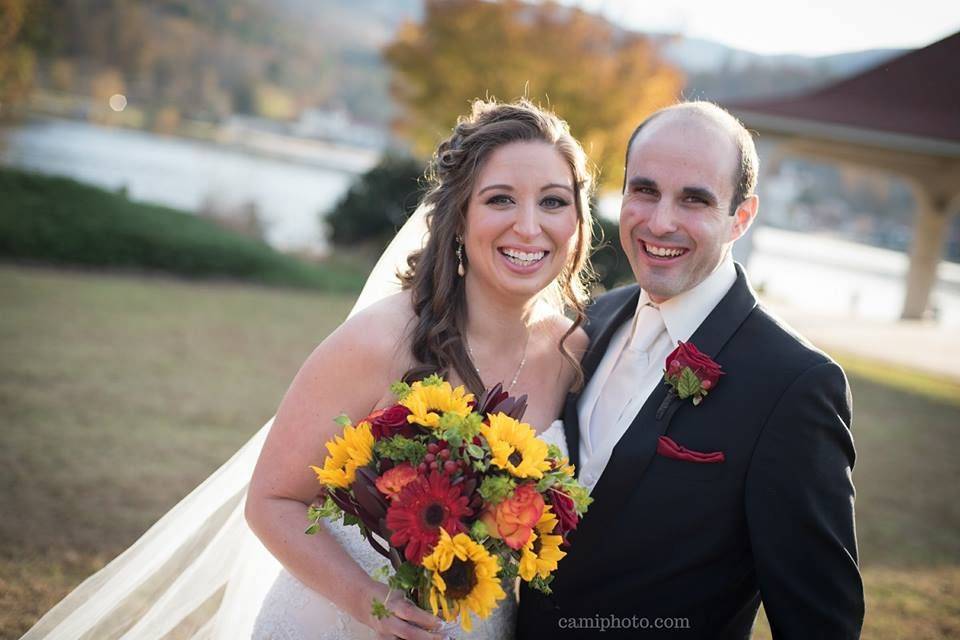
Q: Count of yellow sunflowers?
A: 5